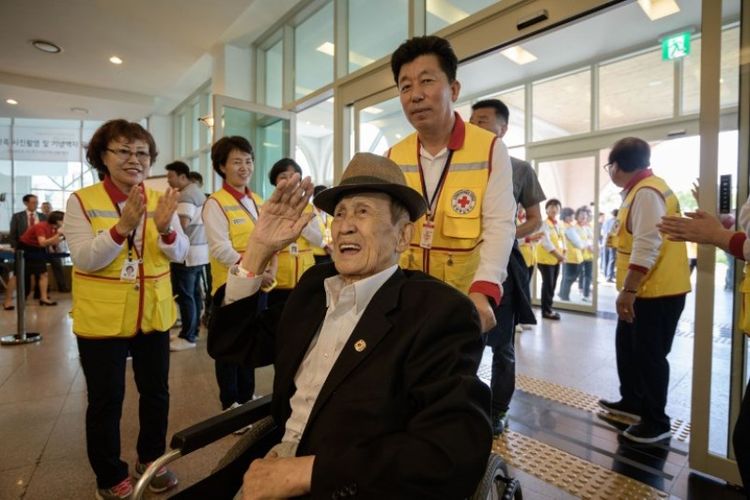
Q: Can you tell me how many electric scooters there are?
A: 0